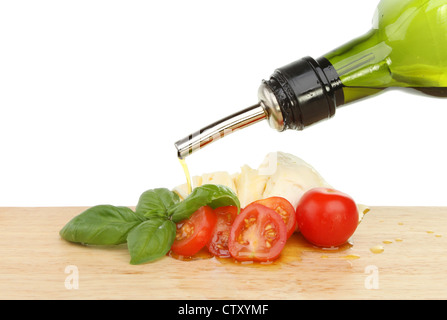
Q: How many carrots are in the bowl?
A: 0